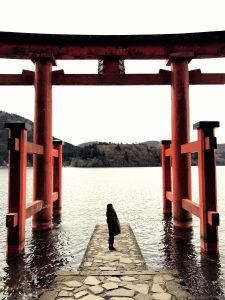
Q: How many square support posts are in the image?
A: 4